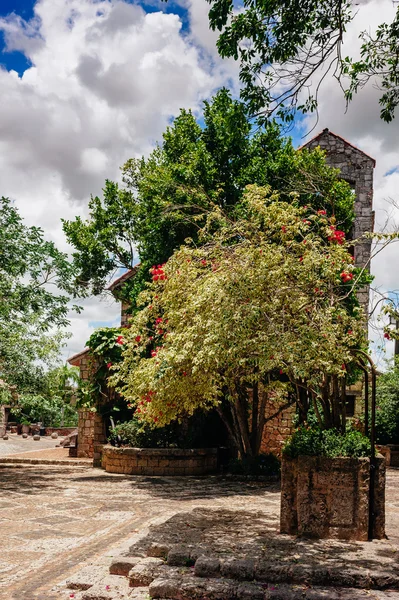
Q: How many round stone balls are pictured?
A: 4